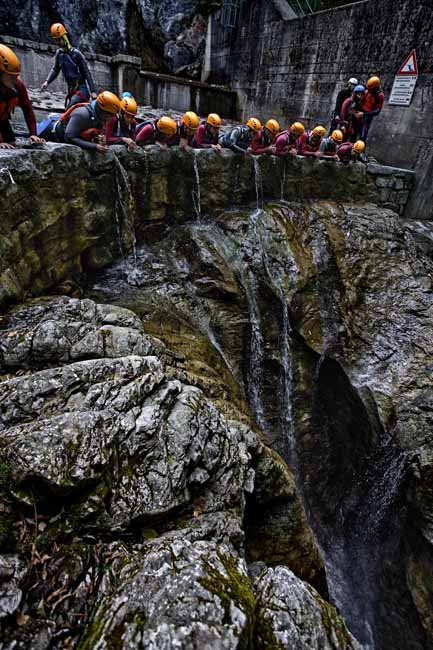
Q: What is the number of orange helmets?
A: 14